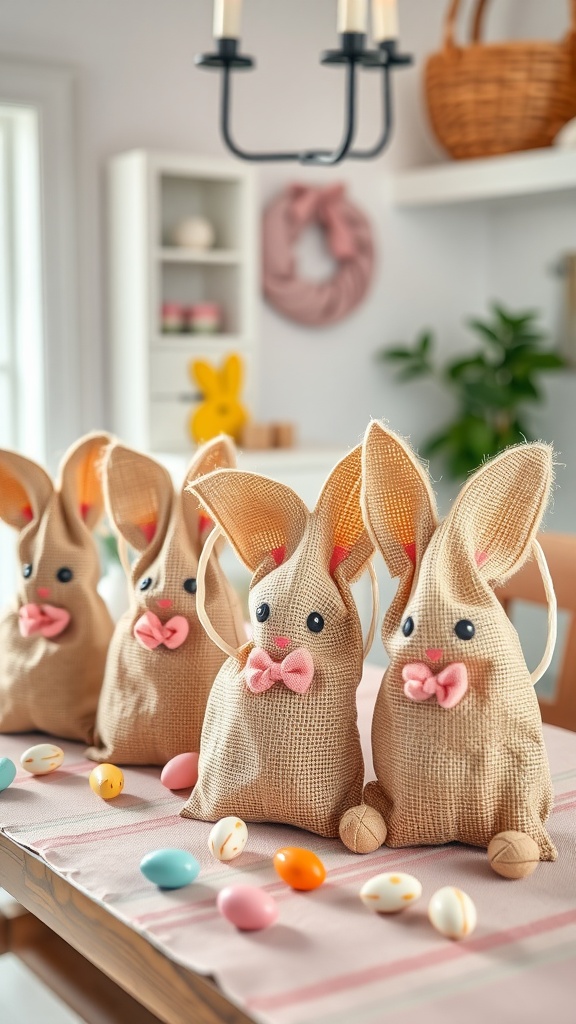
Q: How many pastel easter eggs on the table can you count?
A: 10